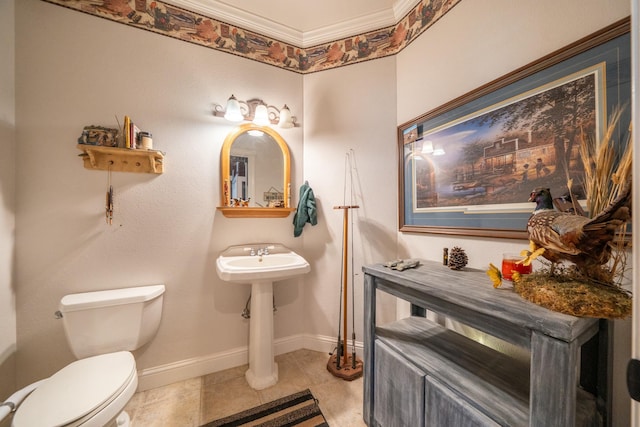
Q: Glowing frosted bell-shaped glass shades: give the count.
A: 3